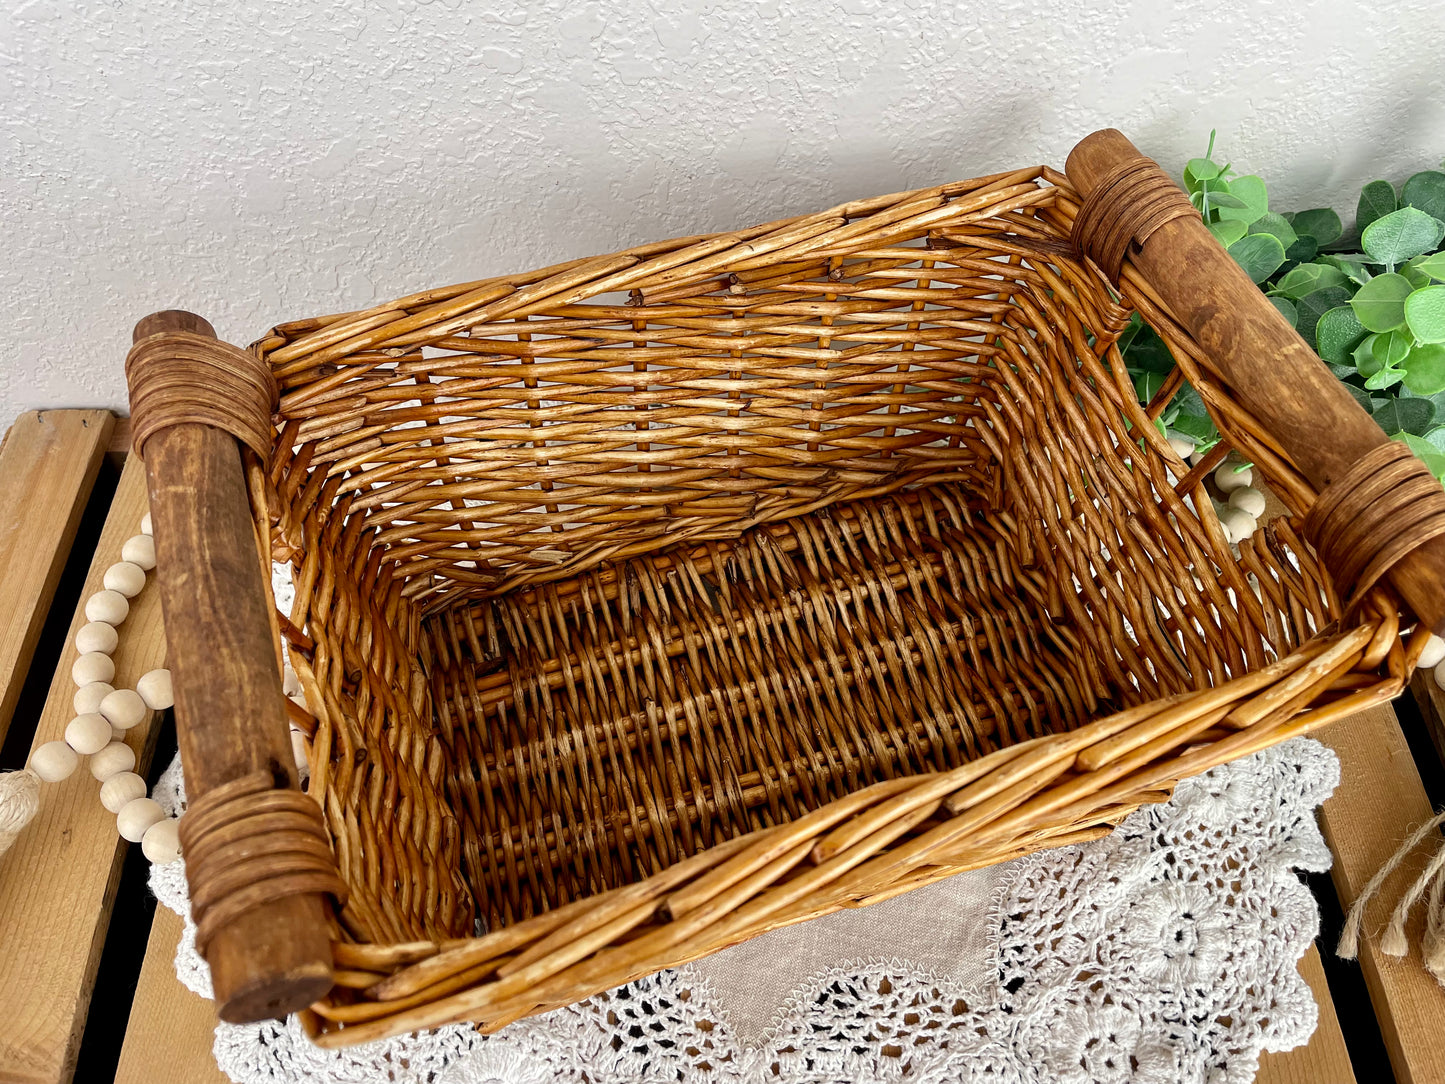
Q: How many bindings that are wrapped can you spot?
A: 4